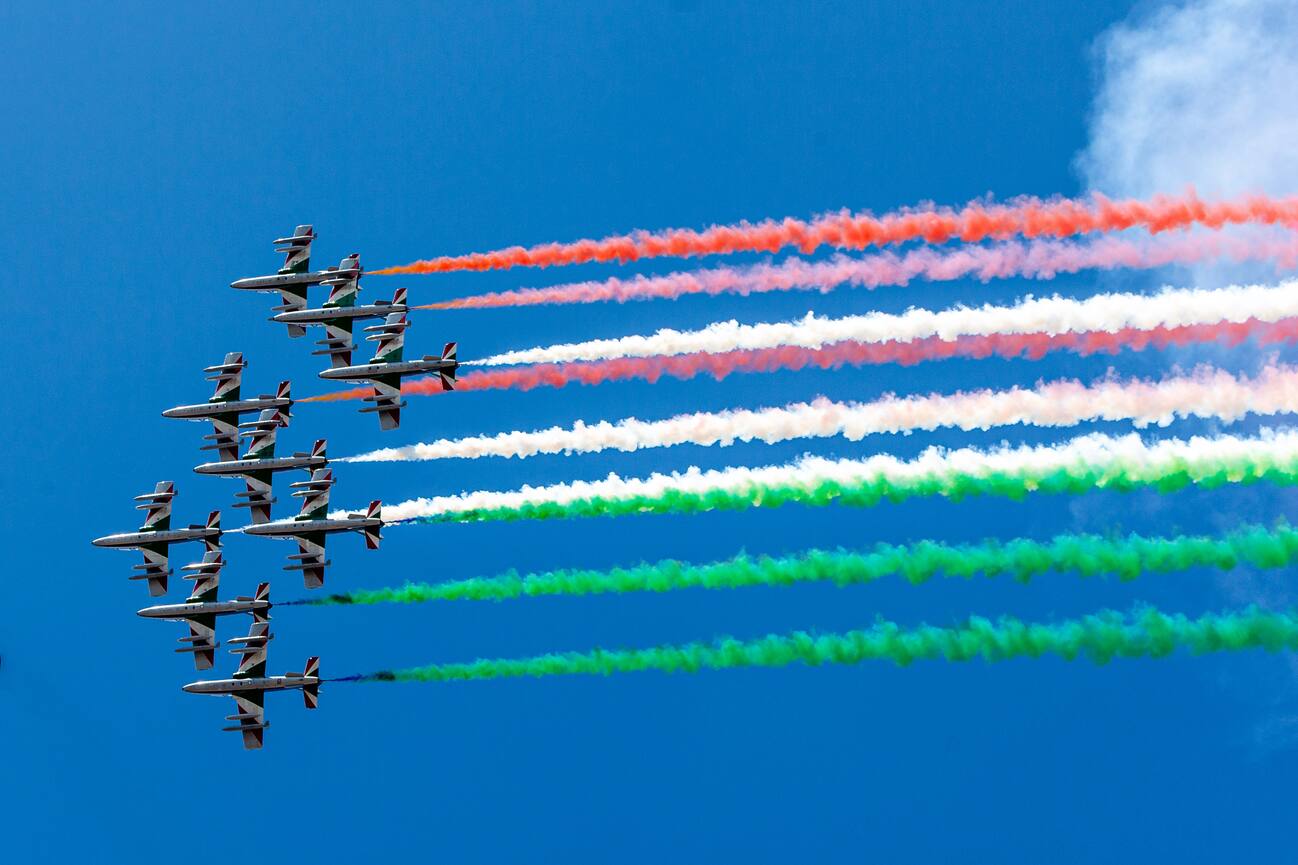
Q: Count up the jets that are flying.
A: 9